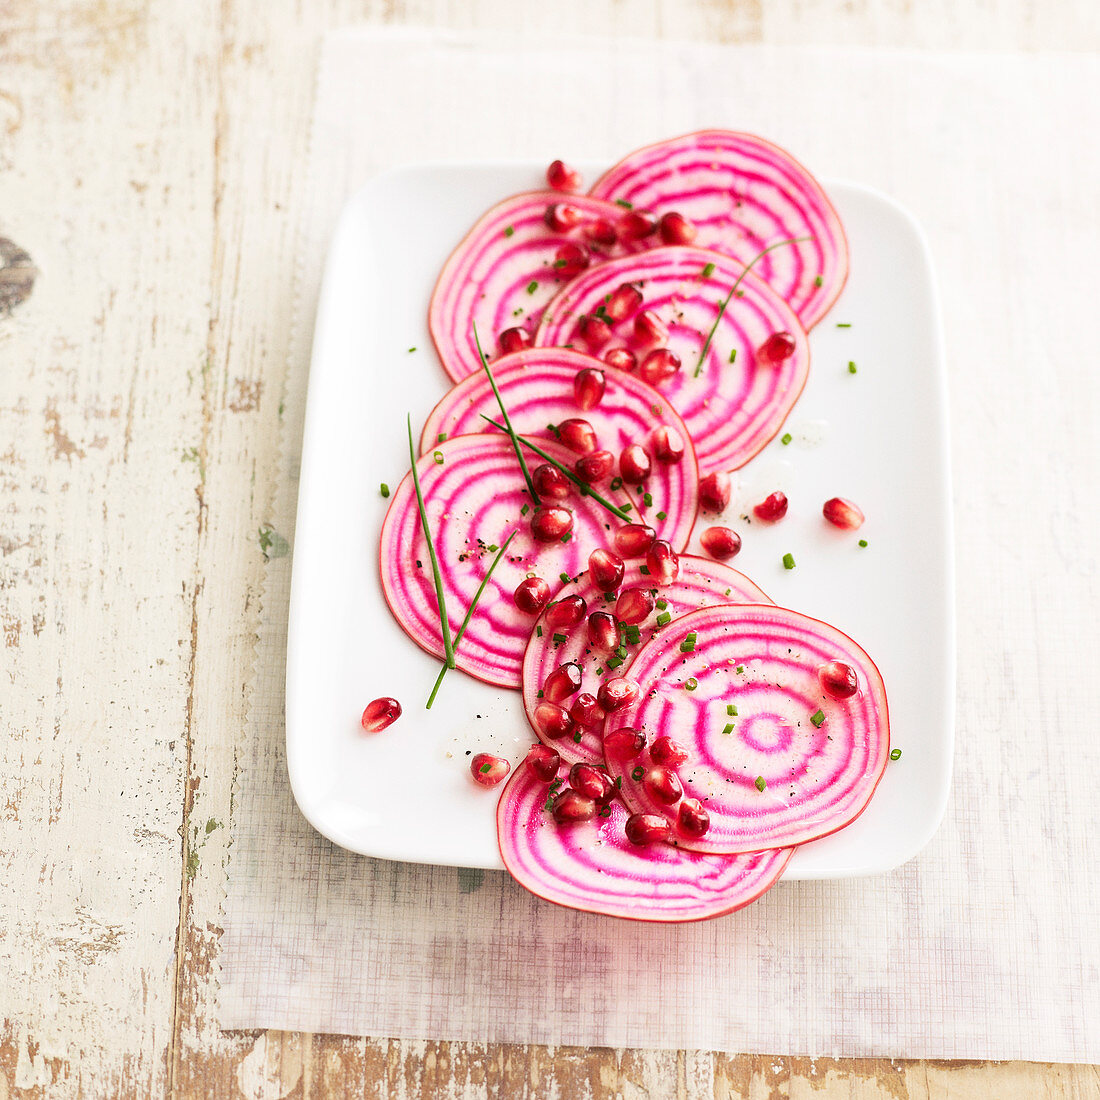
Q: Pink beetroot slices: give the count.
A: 8